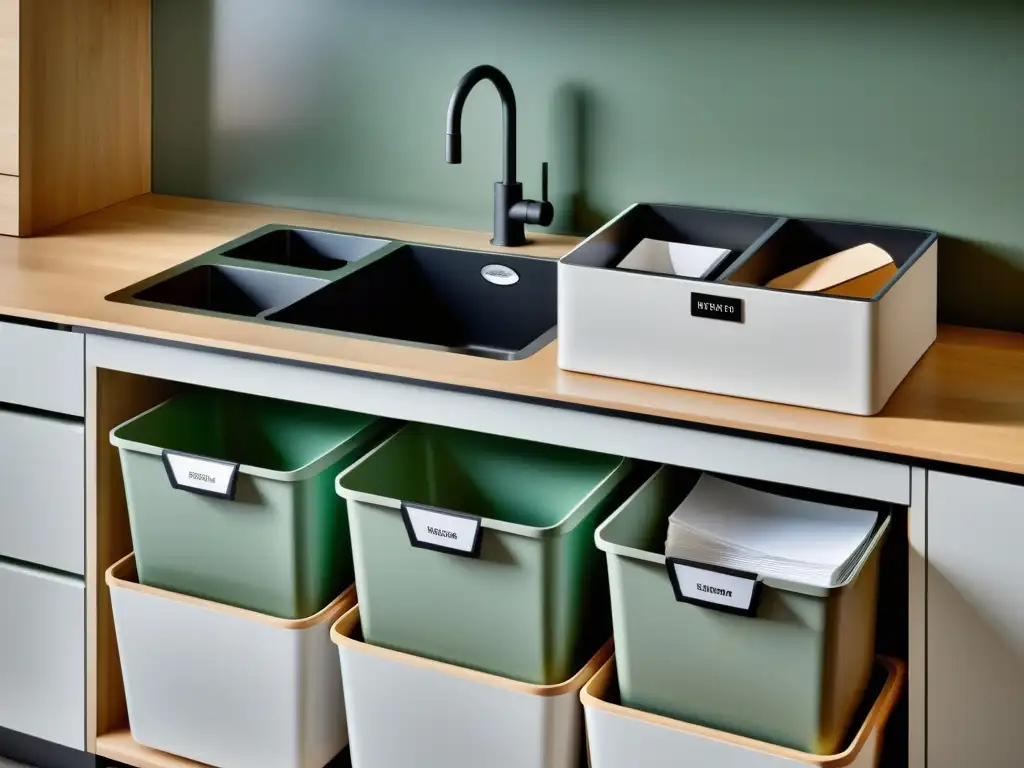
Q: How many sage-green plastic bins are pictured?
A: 3